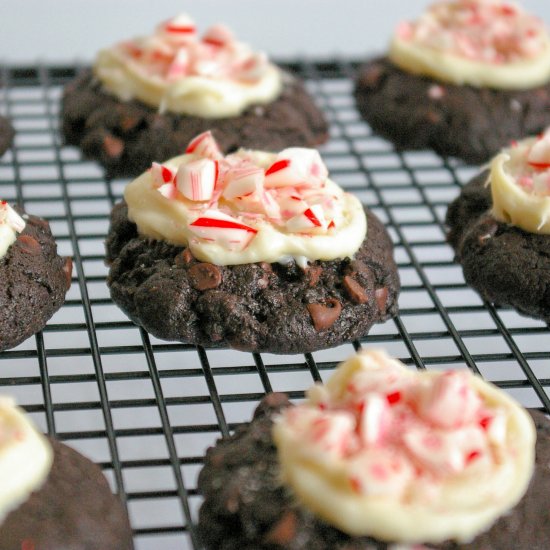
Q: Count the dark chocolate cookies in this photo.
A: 8